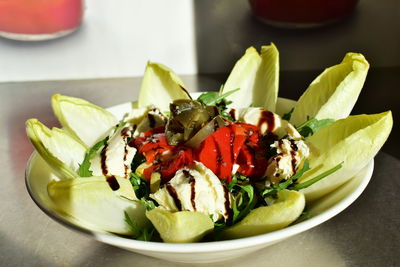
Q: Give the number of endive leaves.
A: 9